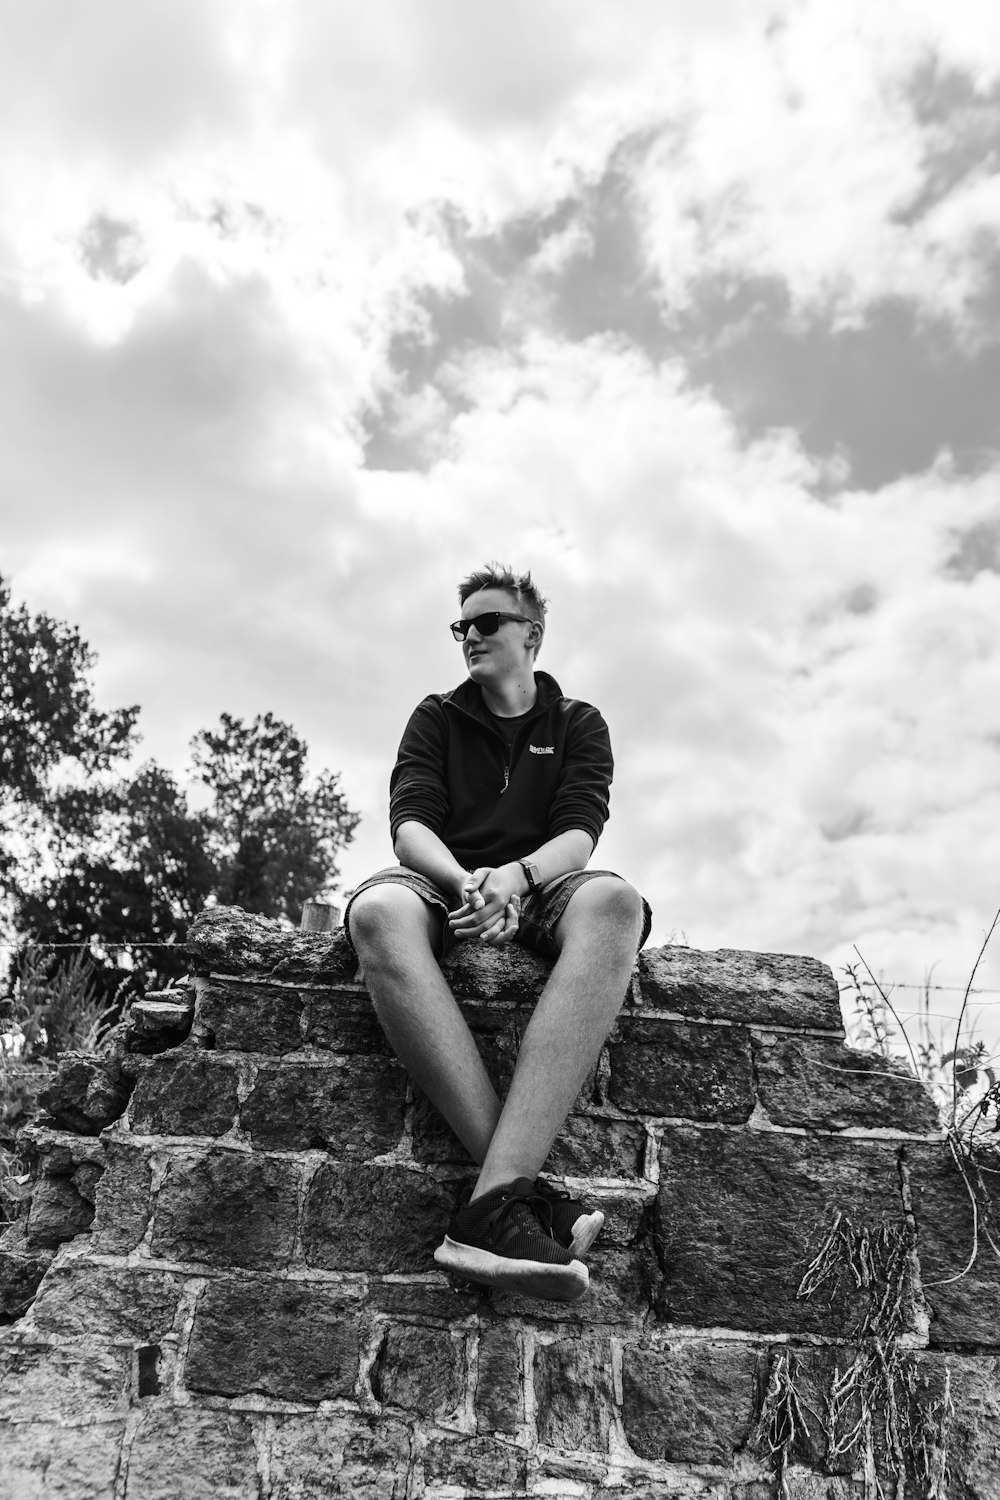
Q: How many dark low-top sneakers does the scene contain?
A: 2